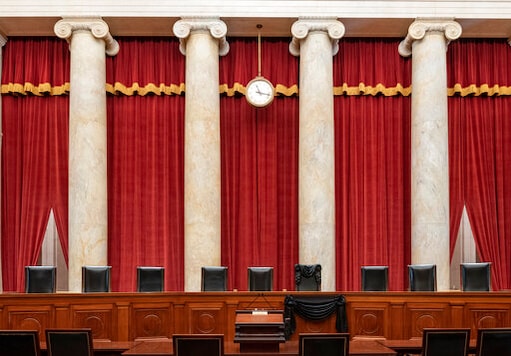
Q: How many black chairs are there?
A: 15